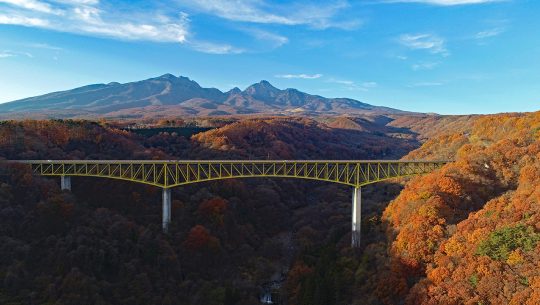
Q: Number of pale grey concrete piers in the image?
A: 3